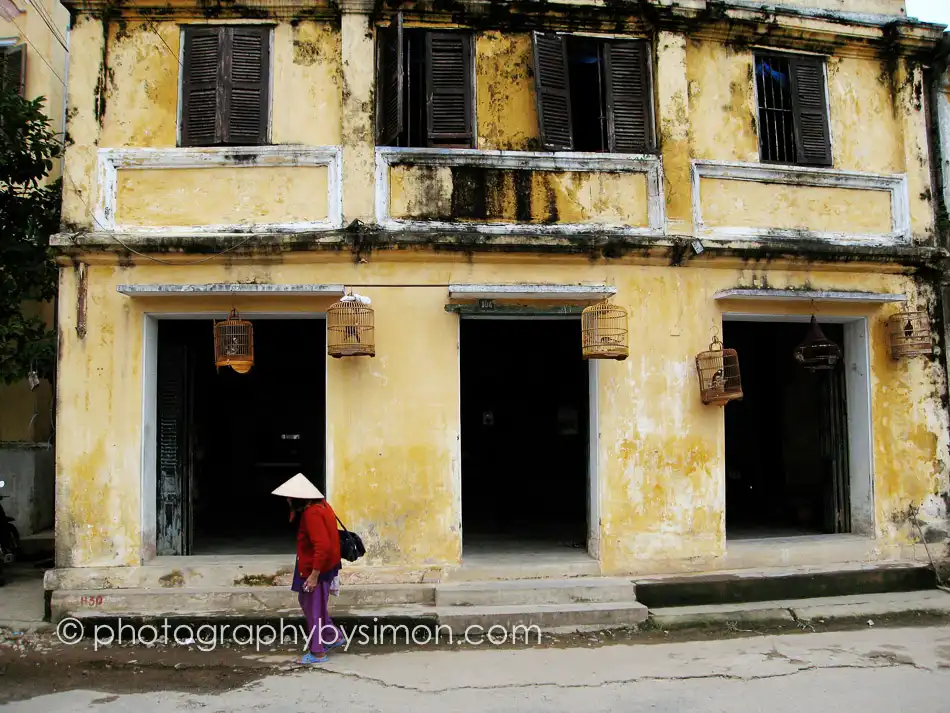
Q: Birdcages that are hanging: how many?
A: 6